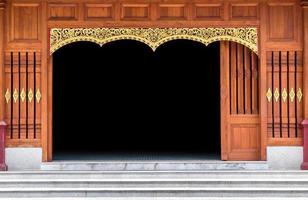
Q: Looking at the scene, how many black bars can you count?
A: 8